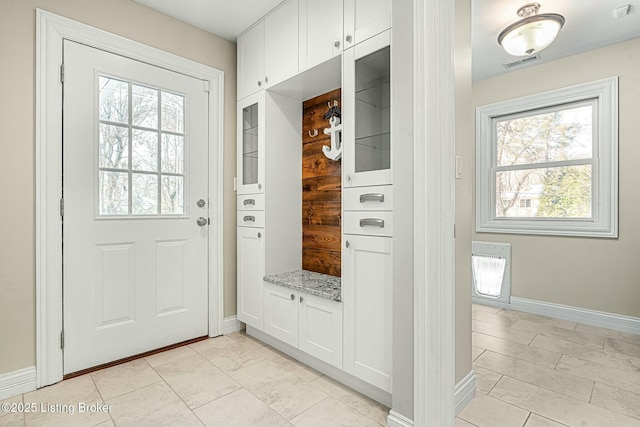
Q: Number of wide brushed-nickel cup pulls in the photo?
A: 4